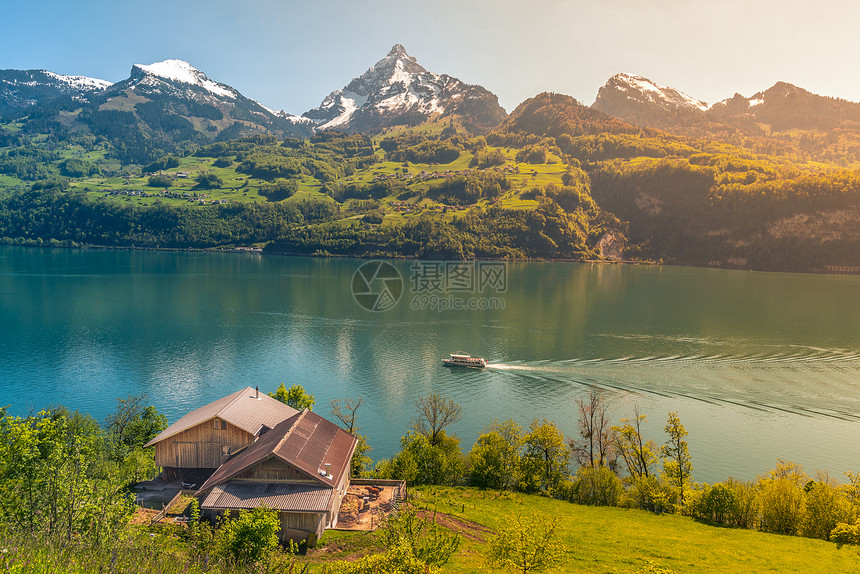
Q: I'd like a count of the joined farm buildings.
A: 2